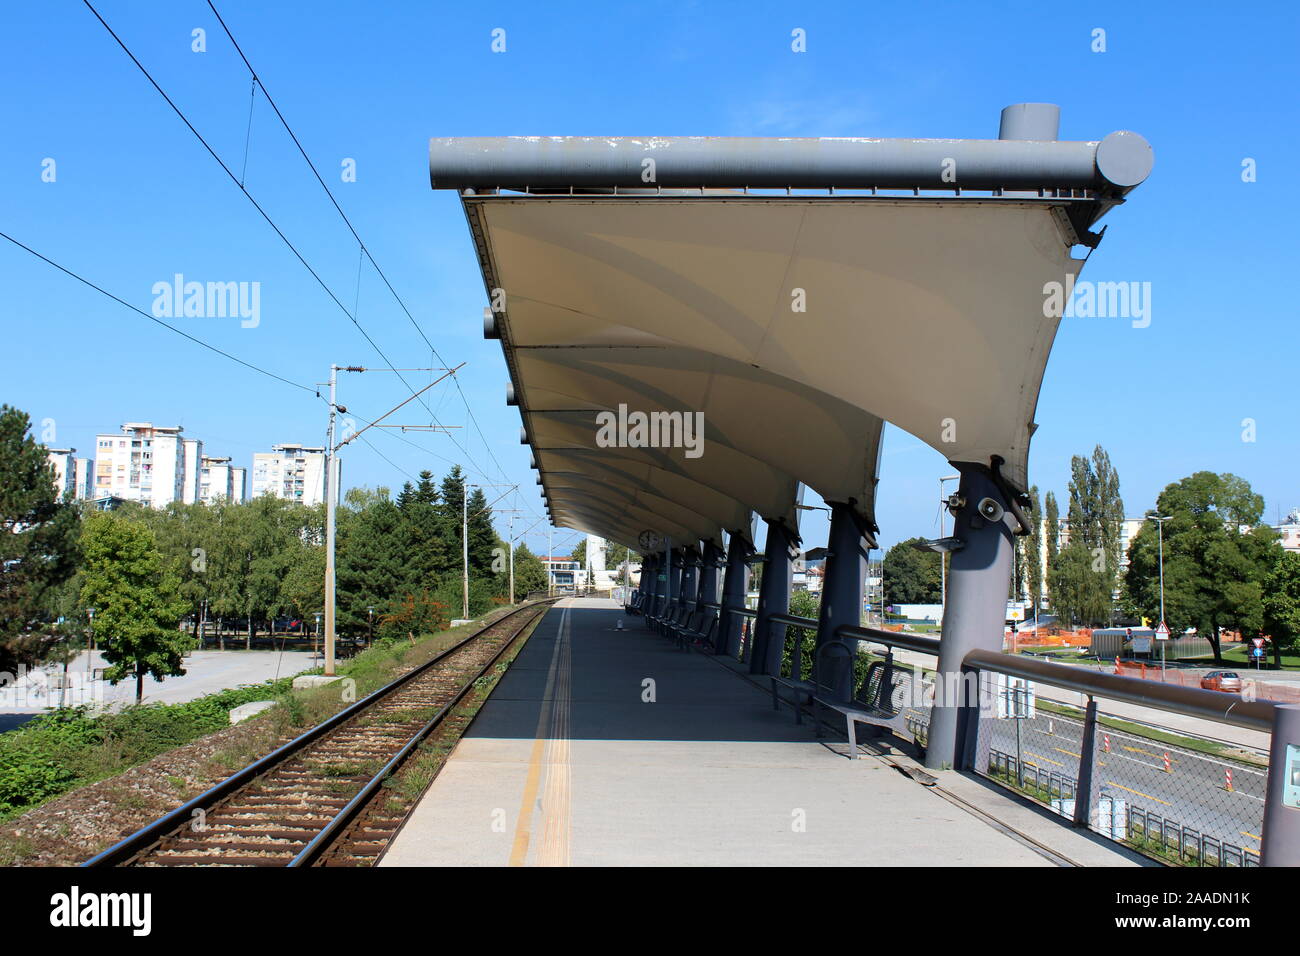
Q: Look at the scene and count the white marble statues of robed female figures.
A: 0